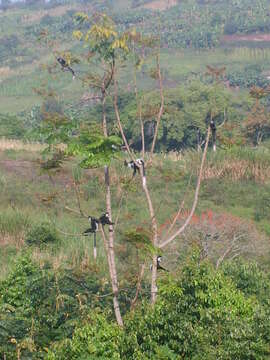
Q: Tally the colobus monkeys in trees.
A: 6